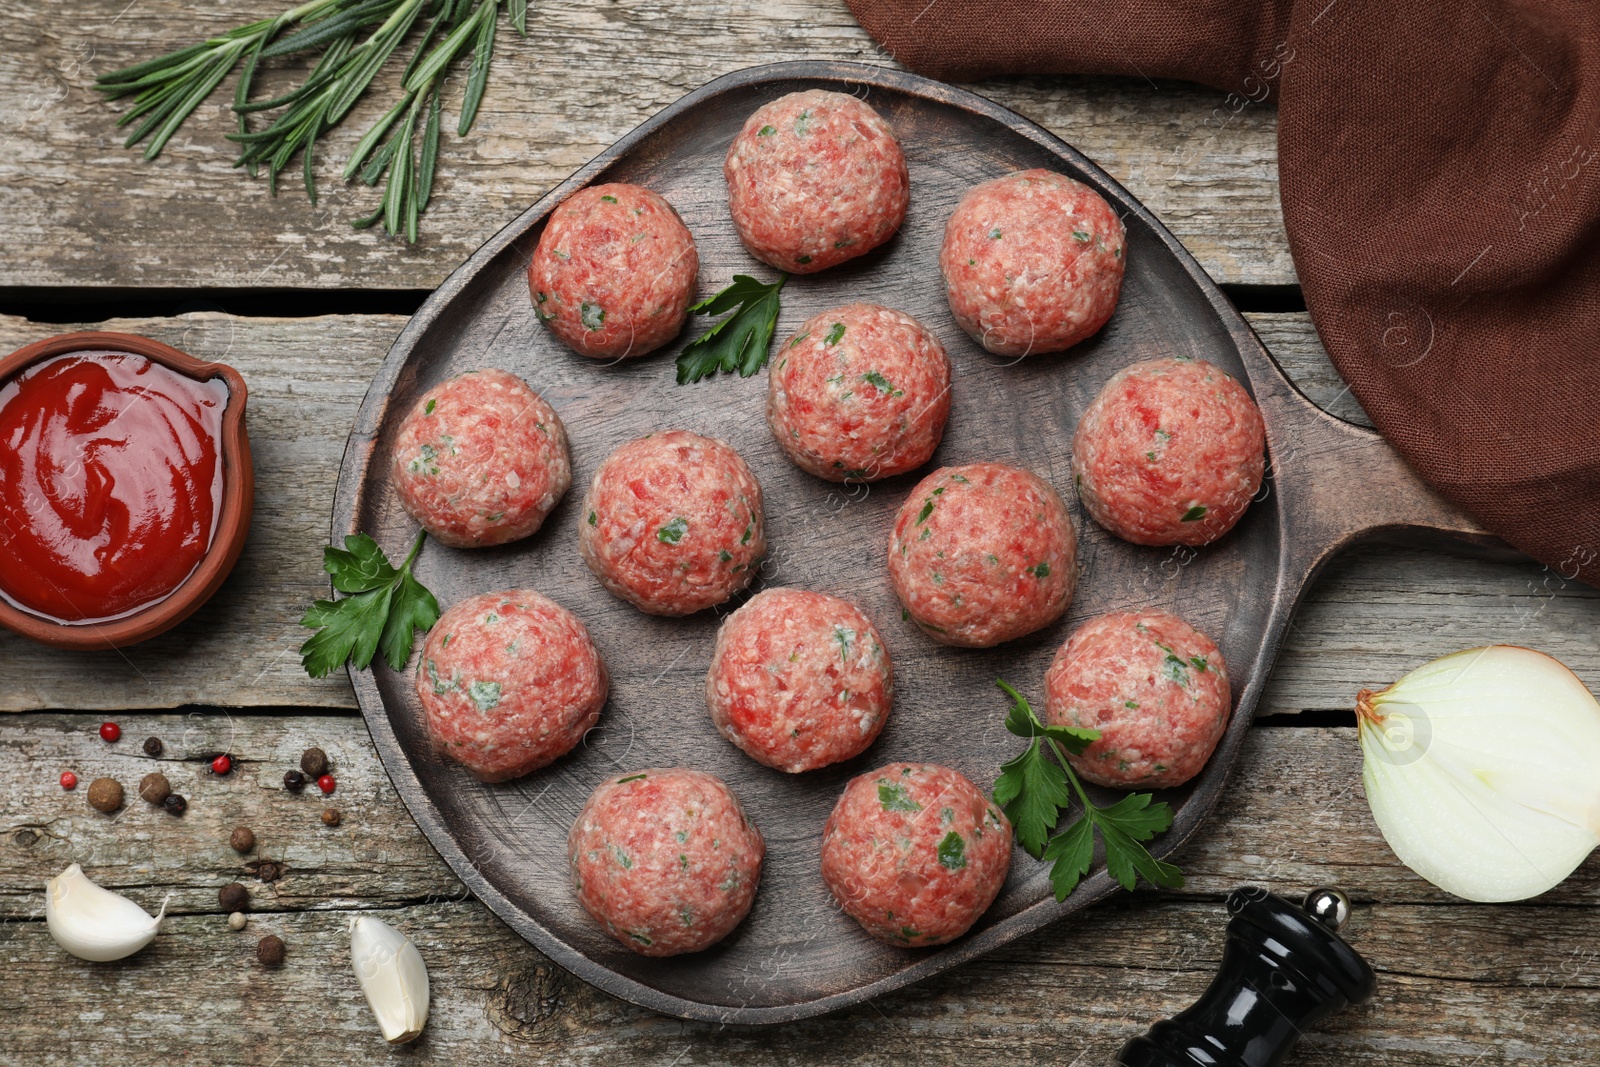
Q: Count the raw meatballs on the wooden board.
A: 13